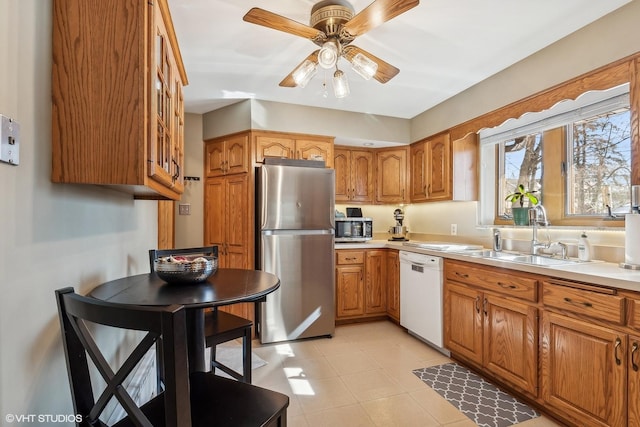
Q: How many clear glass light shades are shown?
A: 4